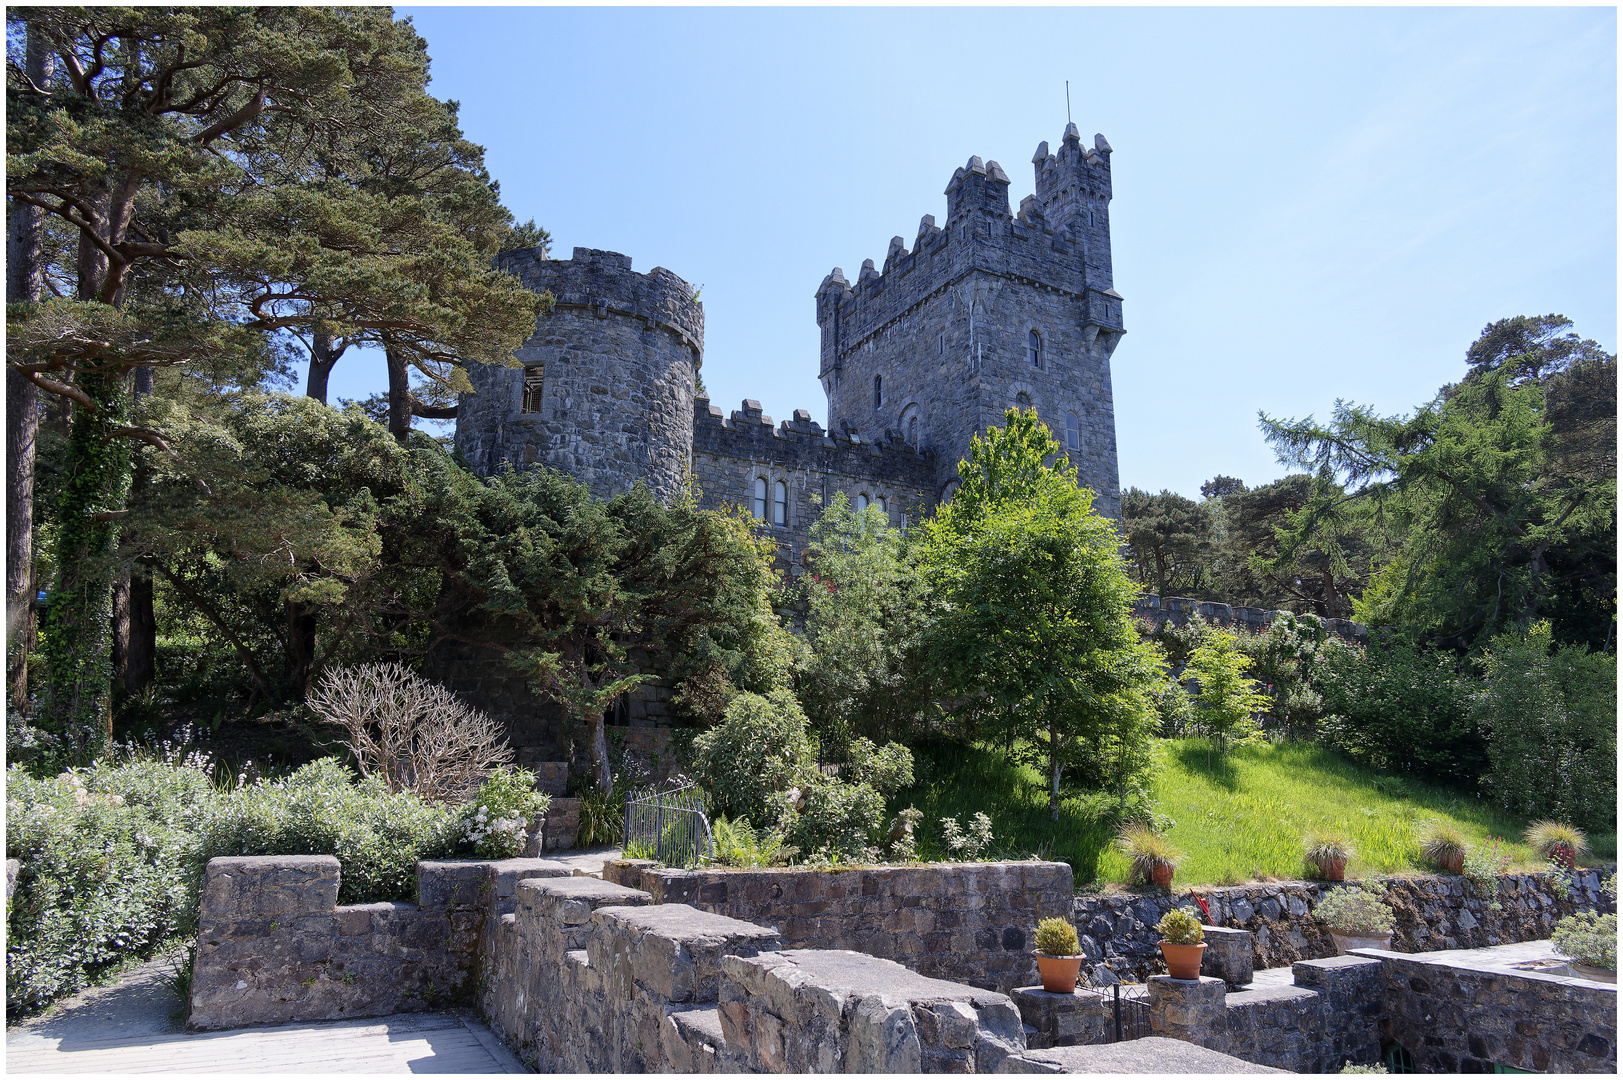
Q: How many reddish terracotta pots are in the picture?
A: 6